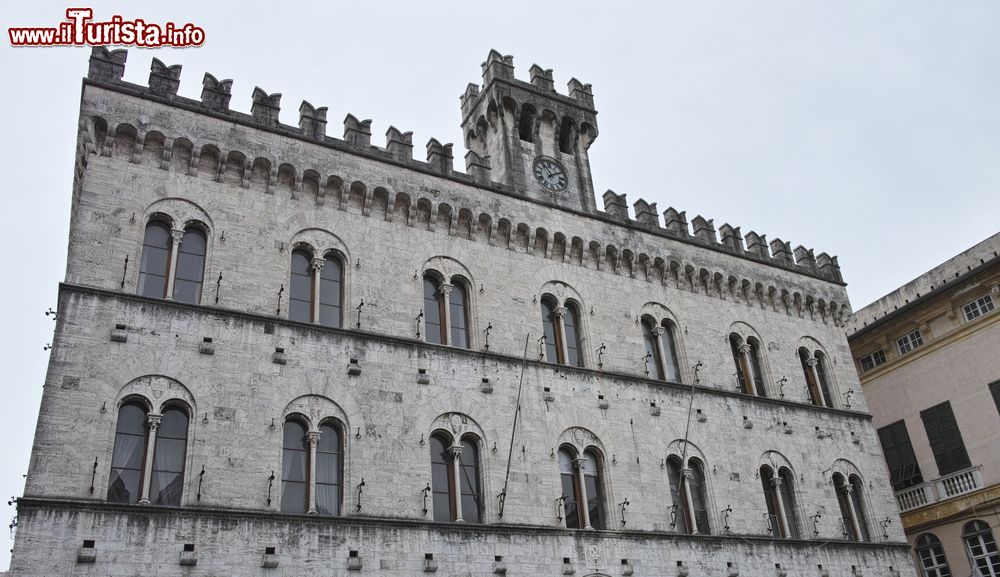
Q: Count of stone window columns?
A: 14